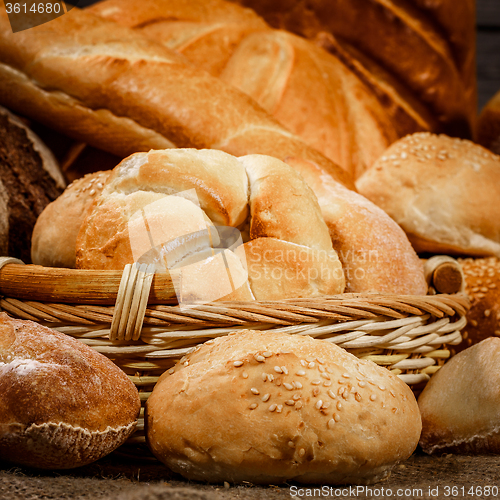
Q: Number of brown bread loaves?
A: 1